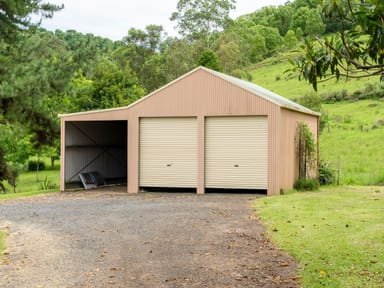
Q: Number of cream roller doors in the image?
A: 2